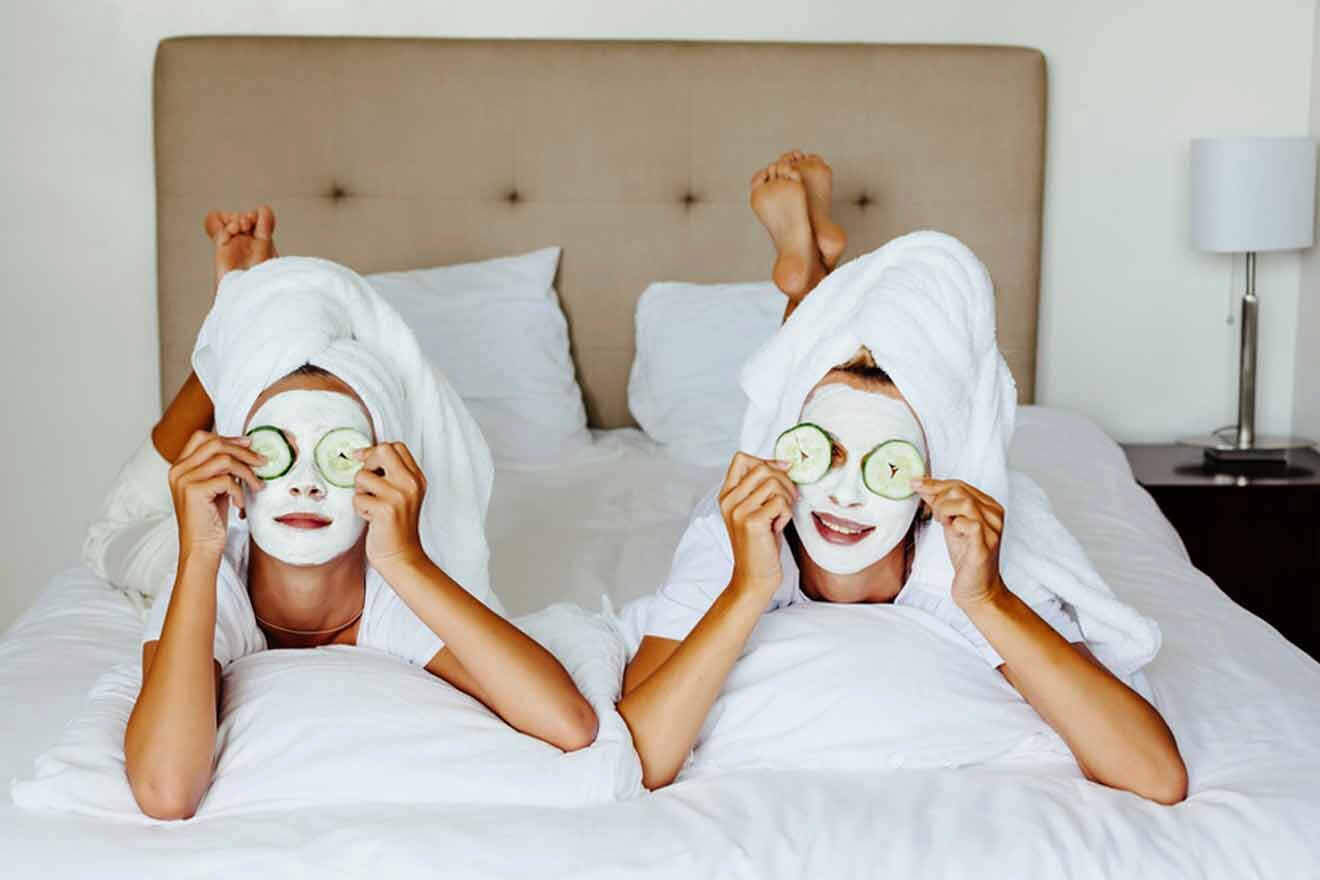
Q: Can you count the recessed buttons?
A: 4